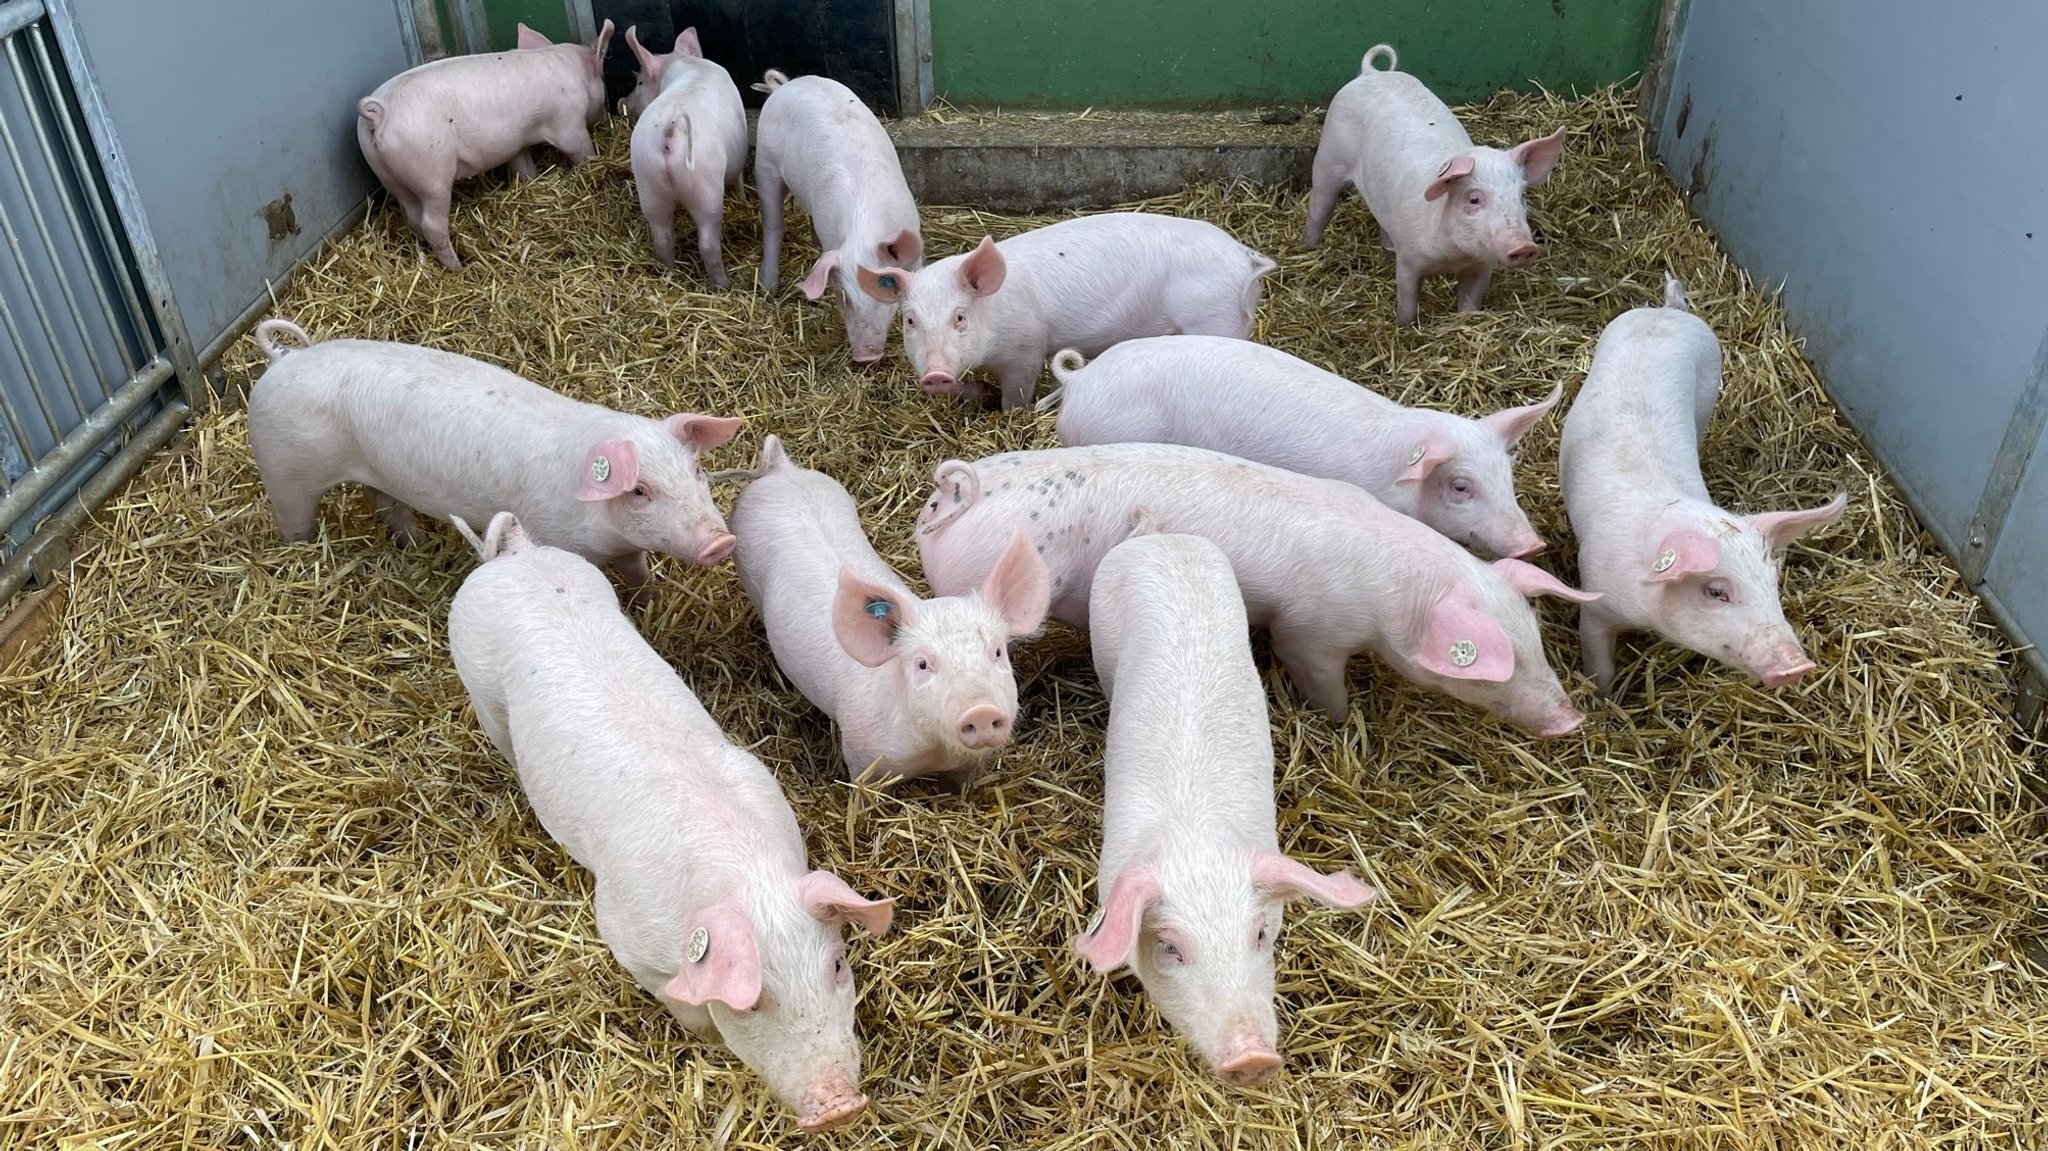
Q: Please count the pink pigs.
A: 12